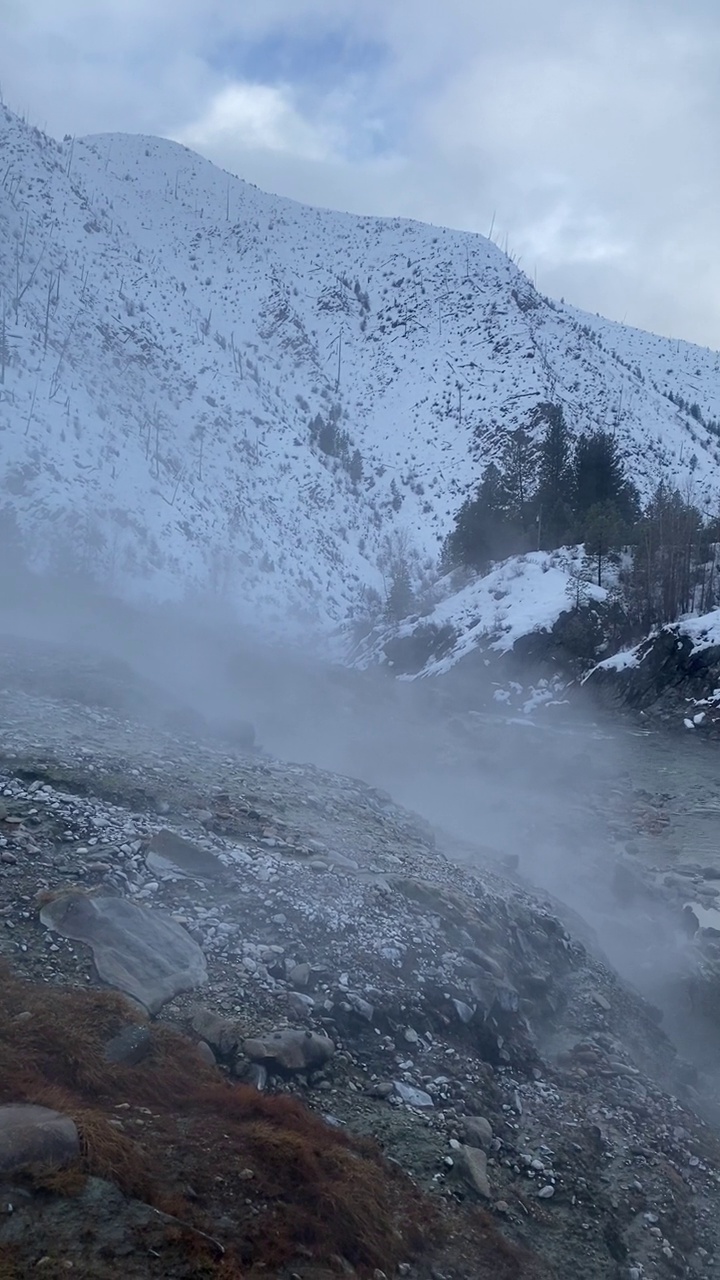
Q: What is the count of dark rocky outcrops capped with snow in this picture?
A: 2